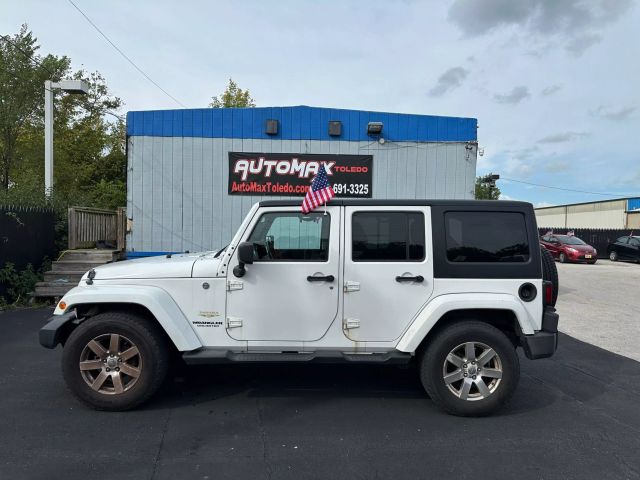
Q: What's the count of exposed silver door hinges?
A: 4